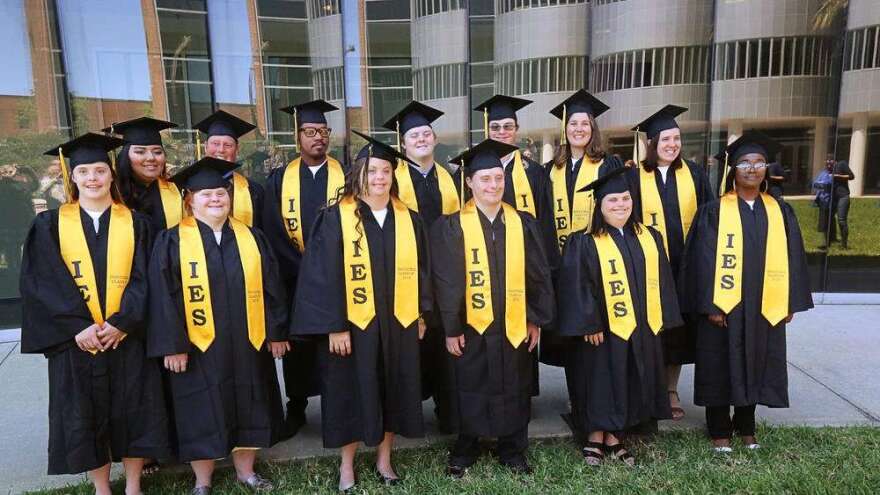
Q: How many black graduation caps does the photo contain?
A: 13